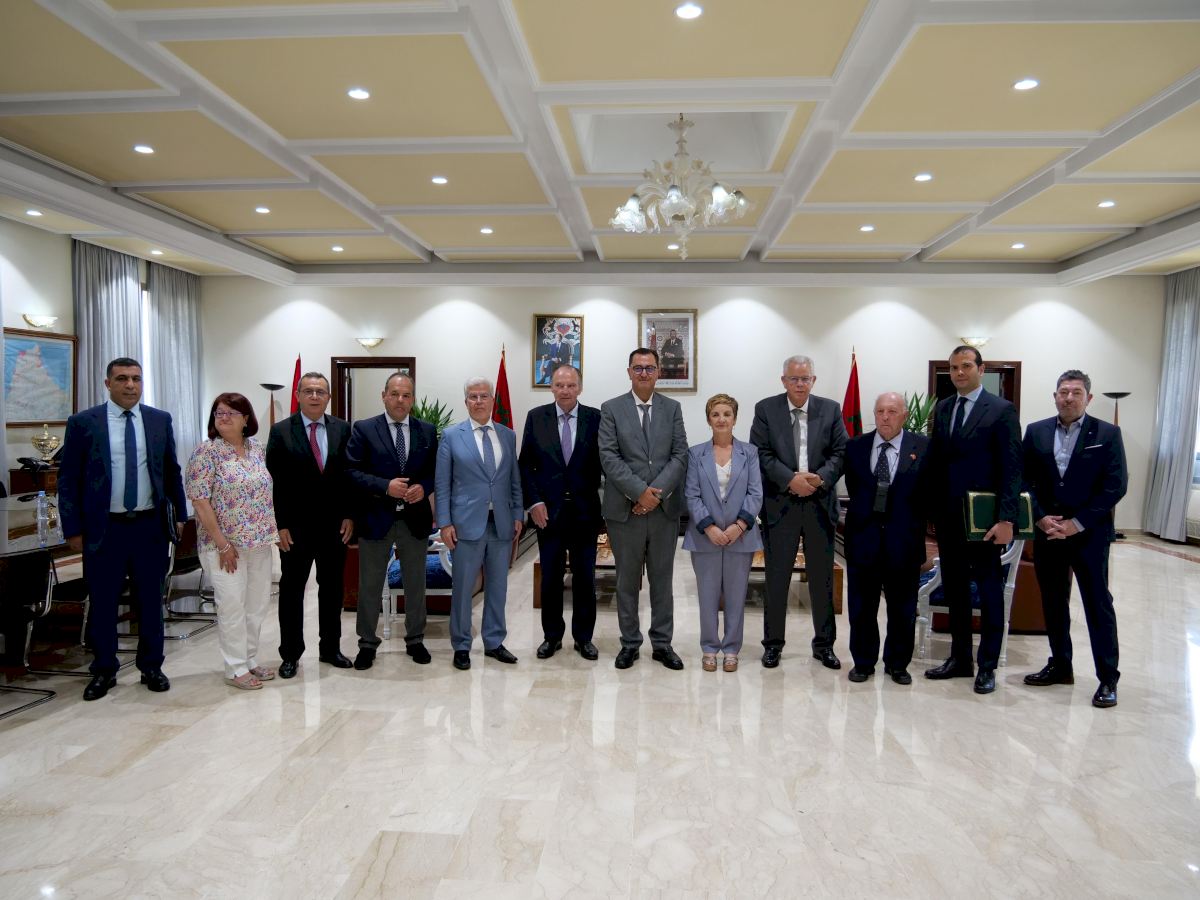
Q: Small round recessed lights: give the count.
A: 15